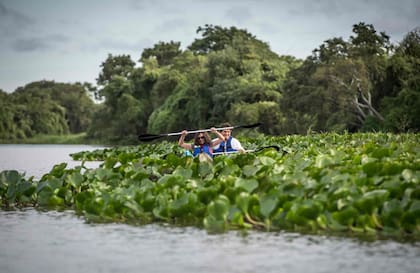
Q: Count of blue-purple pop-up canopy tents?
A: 0